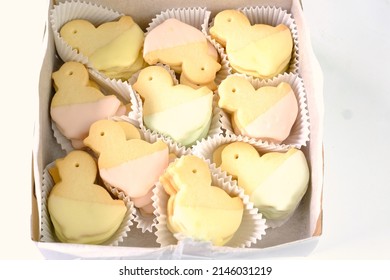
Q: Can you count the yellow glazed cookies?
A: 4